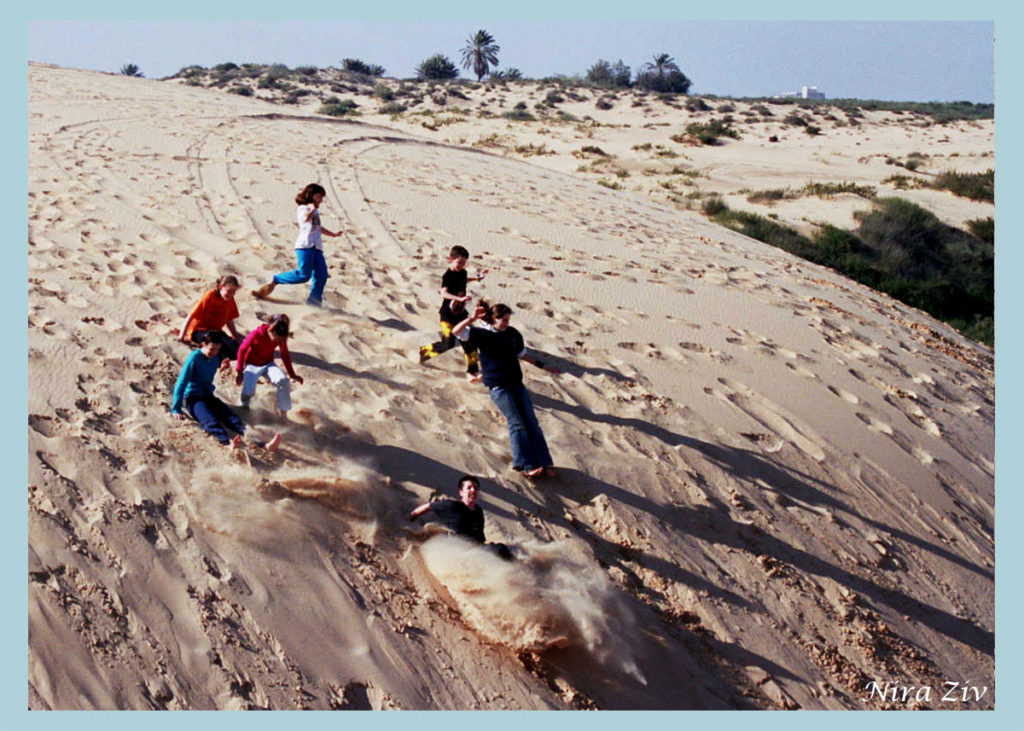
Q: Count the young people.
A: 7